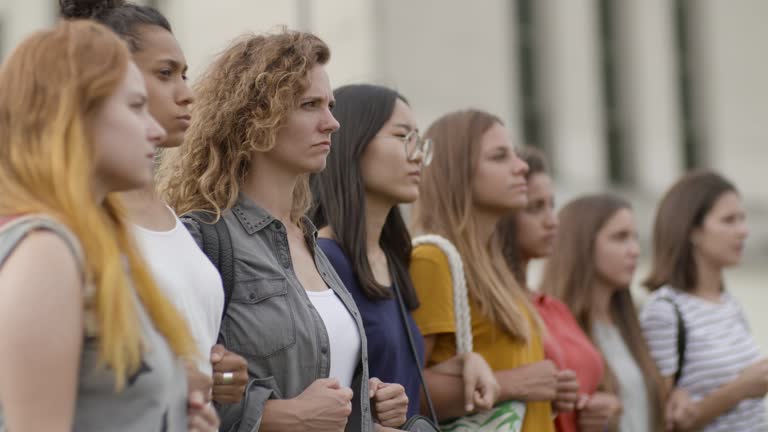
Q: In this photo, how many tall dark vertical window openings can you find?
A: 3